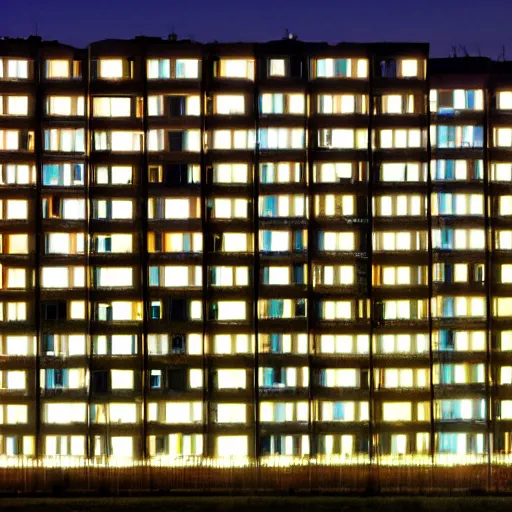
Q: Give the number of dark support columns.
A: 9